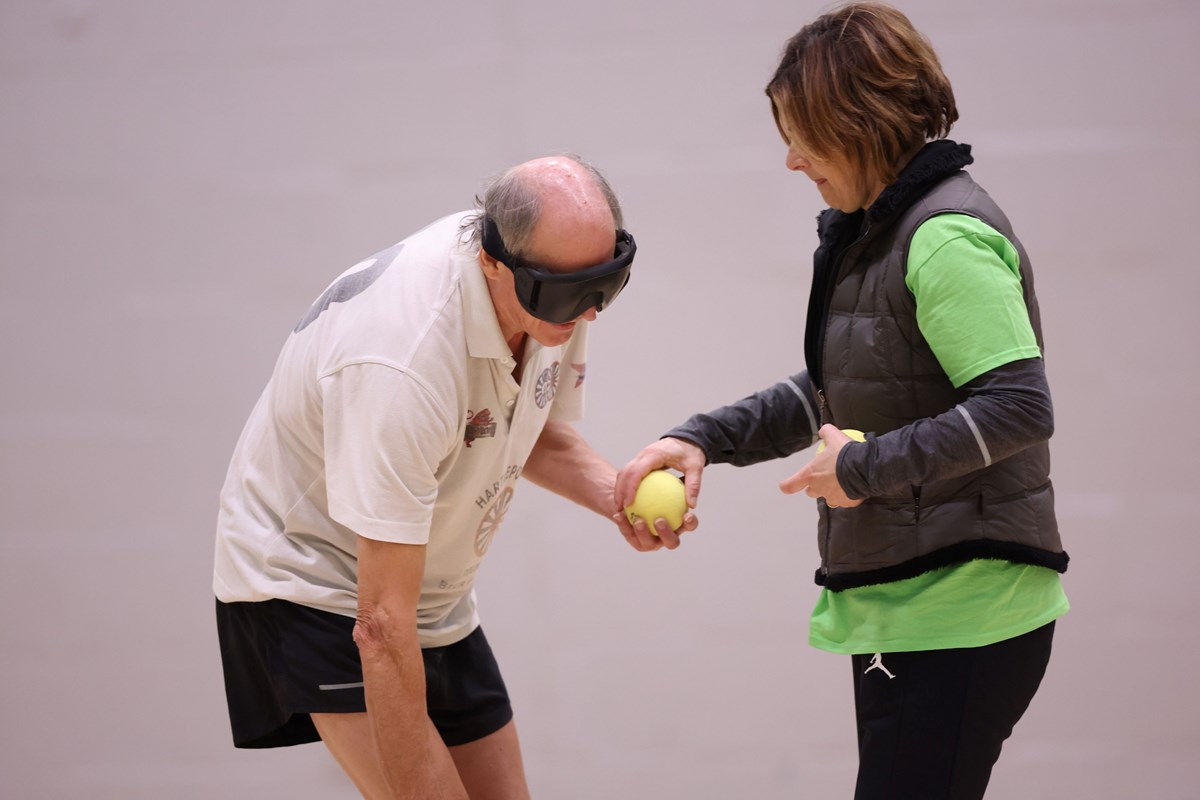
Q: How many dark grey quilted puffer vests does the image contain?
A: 1